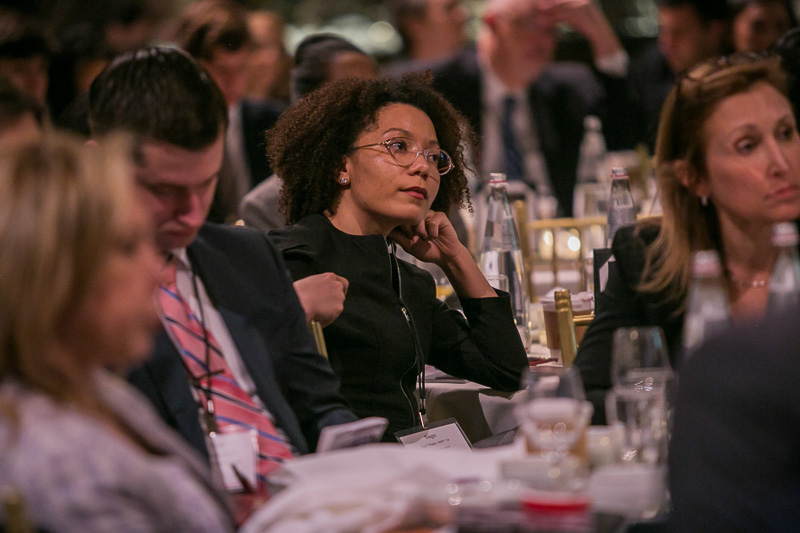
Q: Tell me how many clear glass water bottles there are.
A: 5